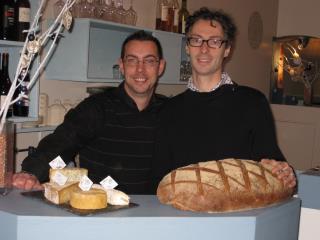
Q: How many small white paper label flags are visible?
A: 4